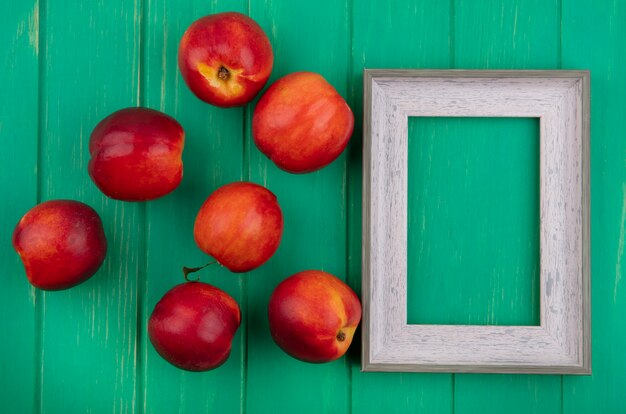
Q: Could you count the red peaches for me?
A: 7